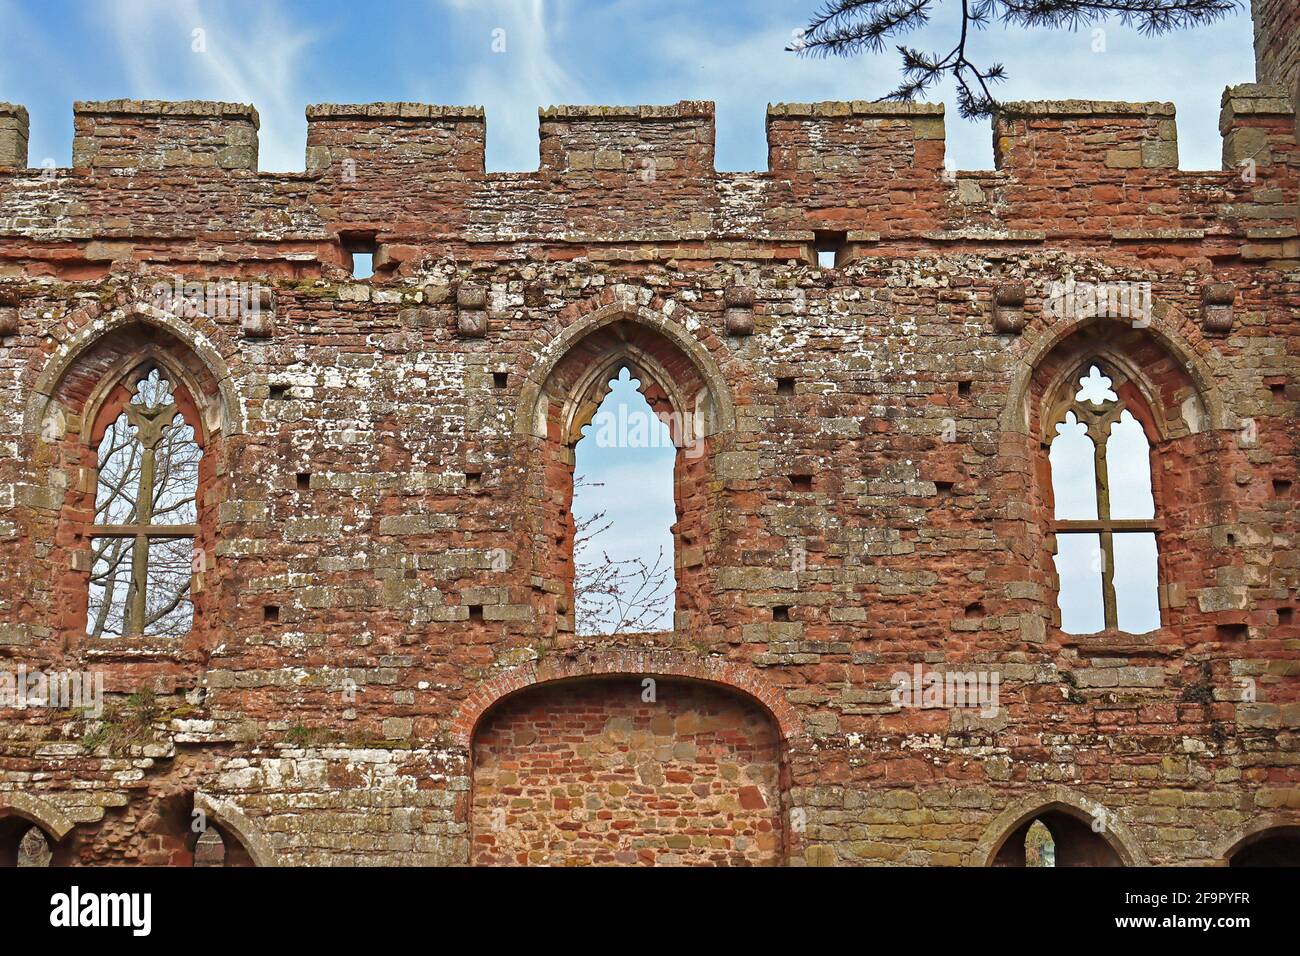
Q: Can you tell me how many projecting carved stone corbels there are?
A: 6